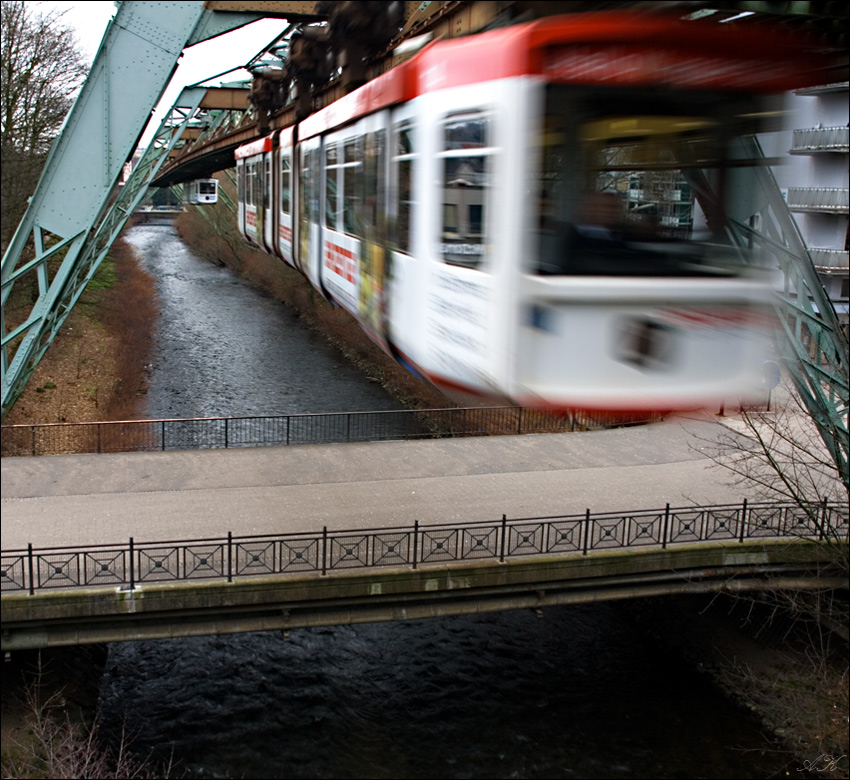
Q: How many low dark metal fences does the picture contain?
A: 2